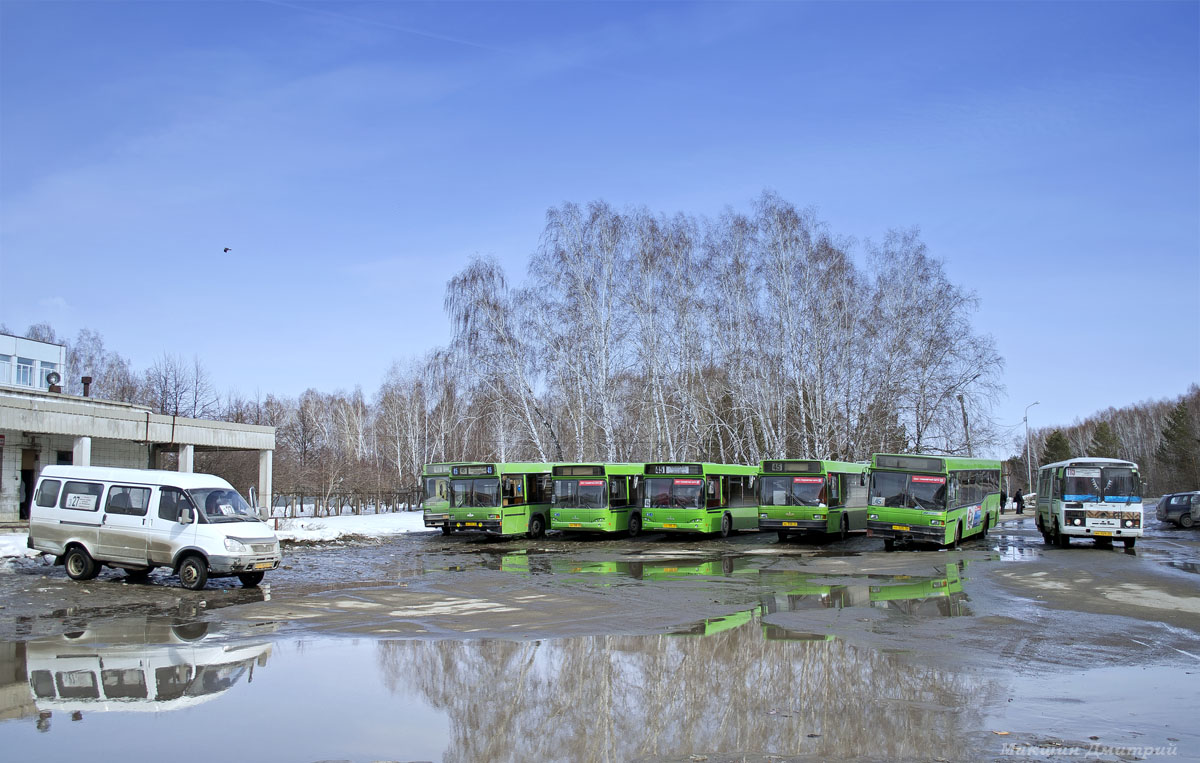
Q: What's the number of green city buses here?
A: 6